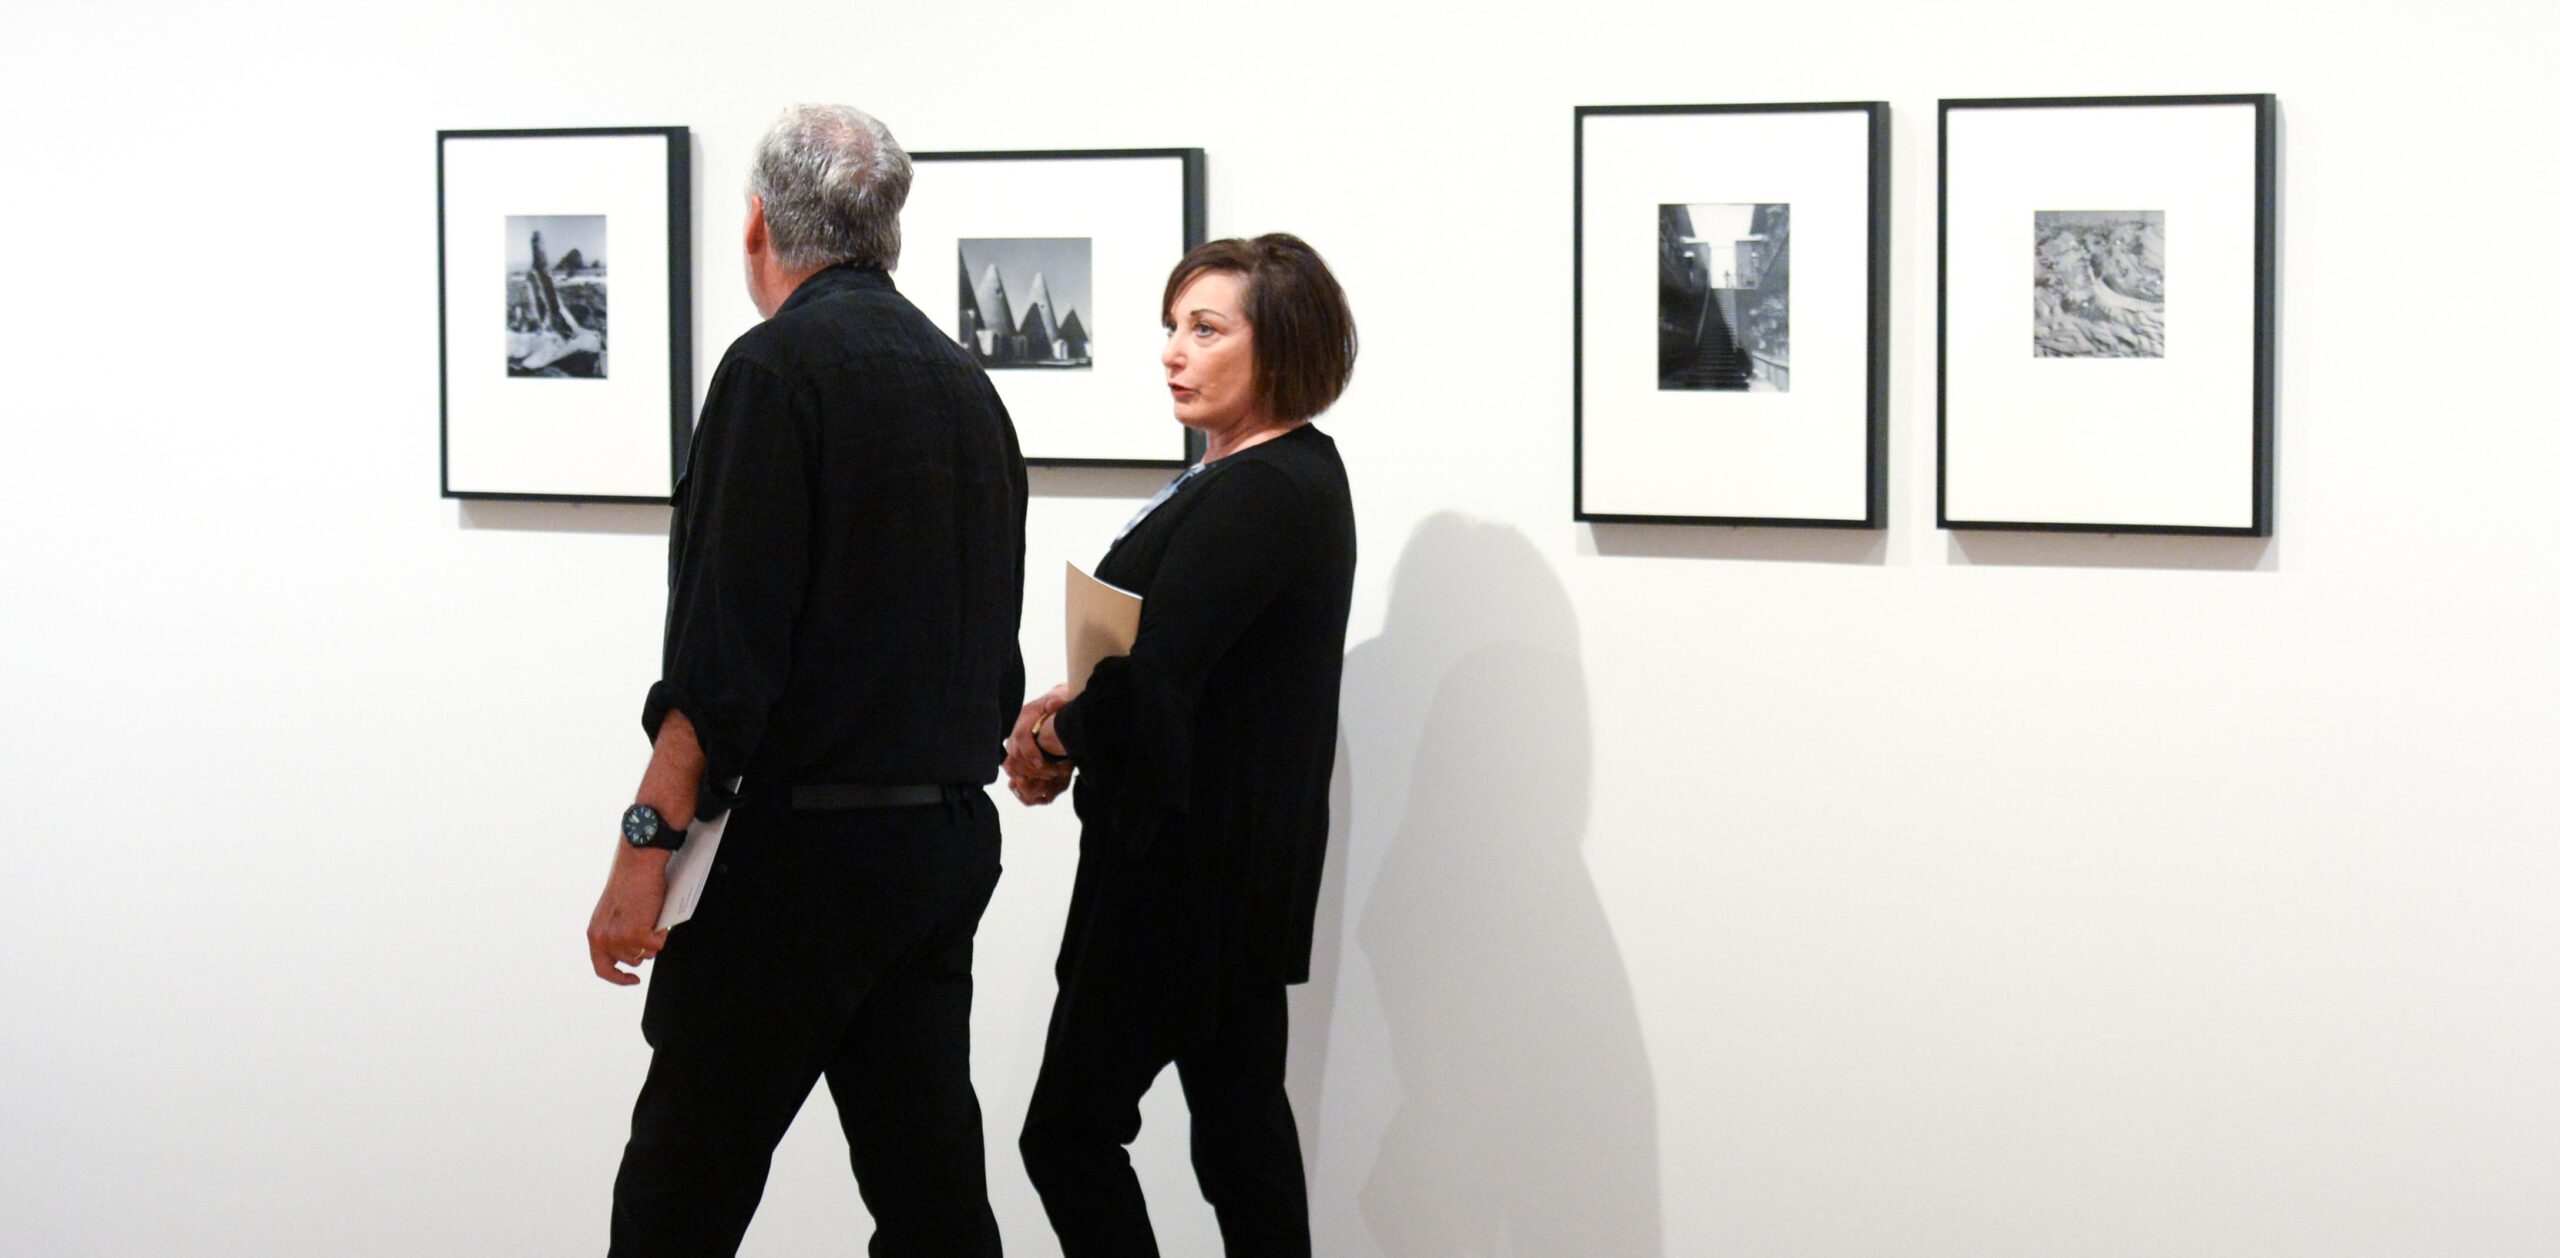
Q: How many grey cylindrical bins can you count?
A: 0